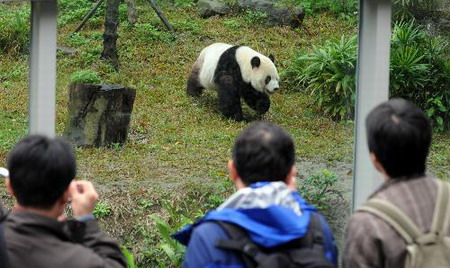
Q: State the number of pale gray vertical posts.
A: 2